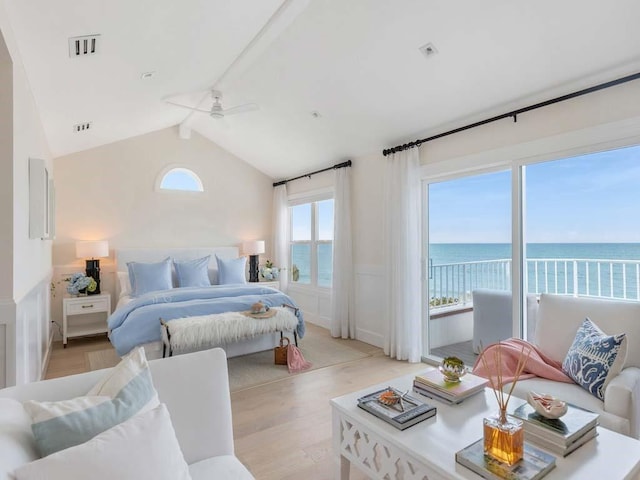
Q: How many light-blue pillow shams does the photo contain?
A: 3